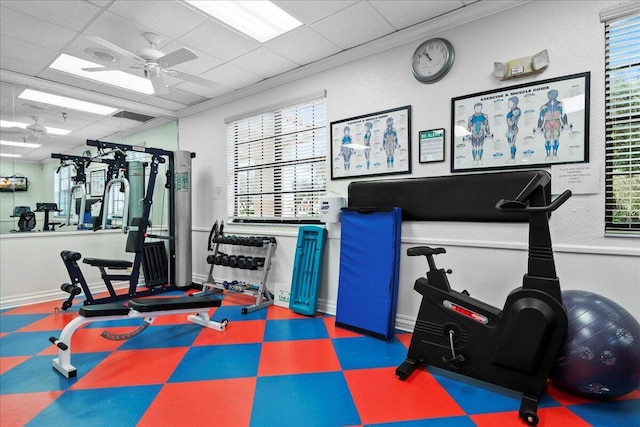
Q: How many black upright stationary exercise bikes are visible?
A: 1